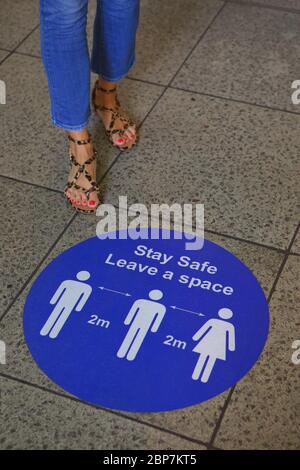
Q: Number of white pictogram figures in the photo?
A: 3